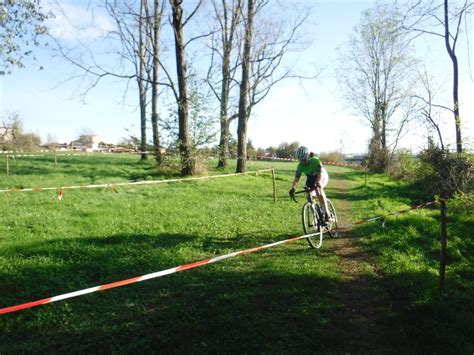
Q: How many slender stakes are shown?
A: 5